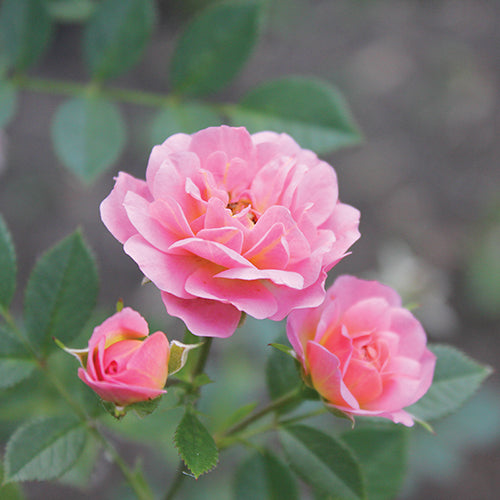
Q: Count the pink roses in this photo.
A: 3